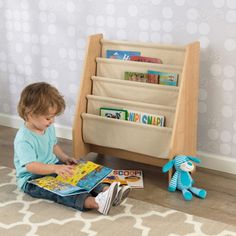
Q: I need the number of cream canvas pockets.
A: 4